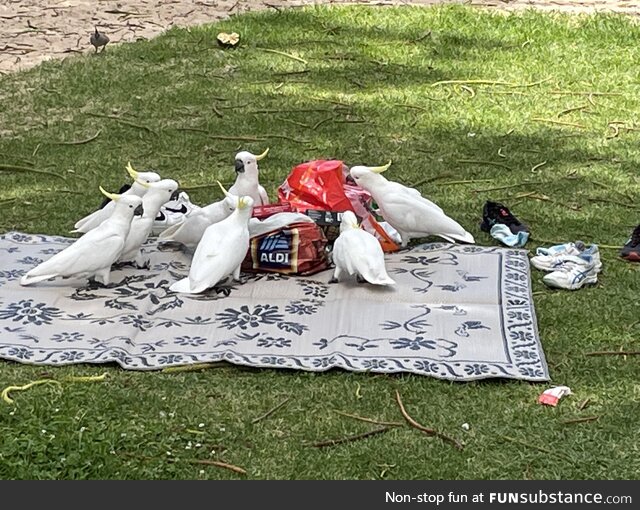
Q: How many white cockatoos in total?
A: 8